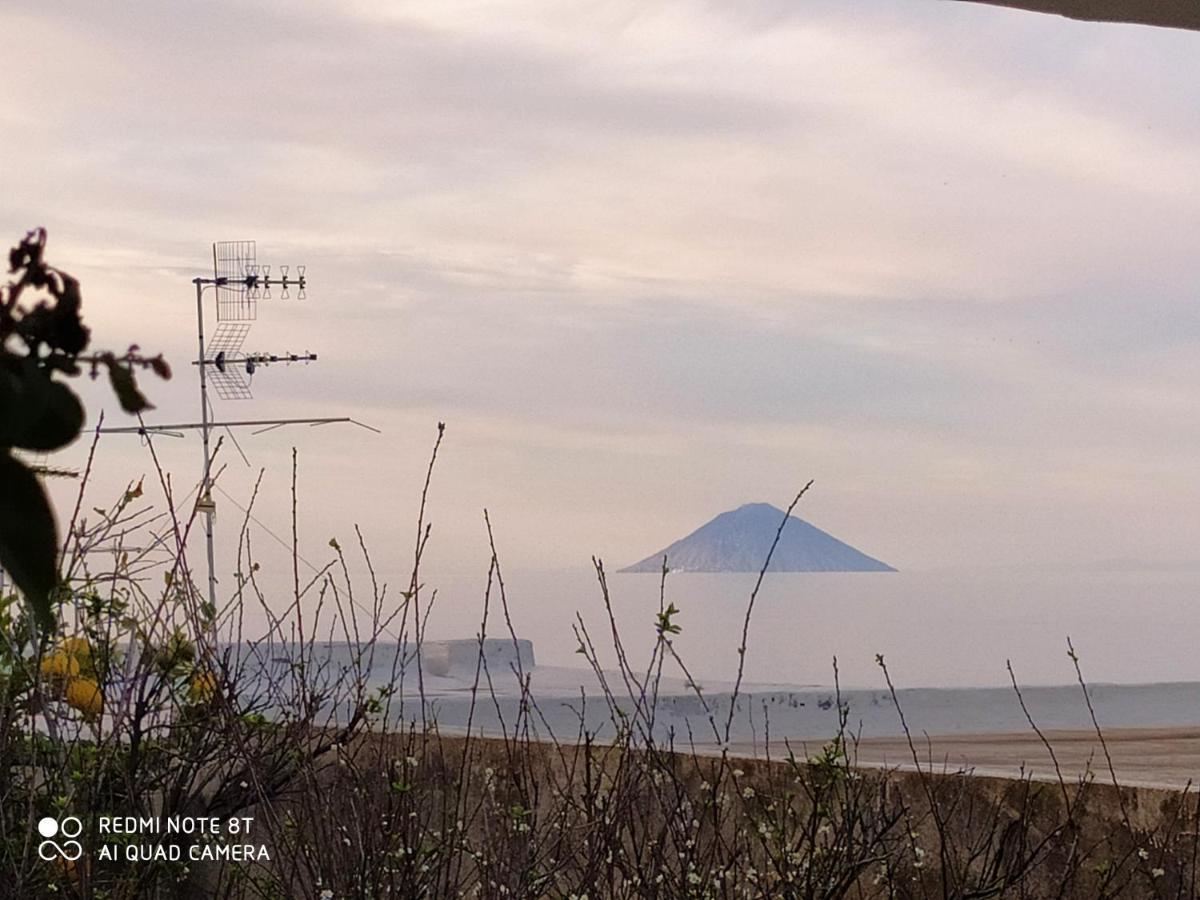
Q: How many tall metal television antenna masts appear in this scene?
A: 1